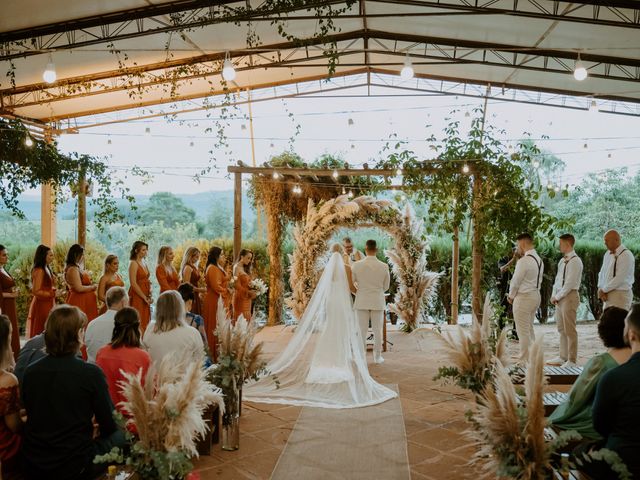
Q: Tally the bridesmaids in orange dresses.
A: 9